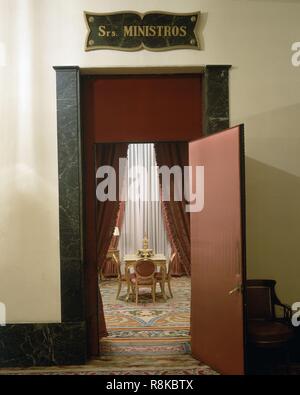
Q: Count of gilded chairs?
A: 3